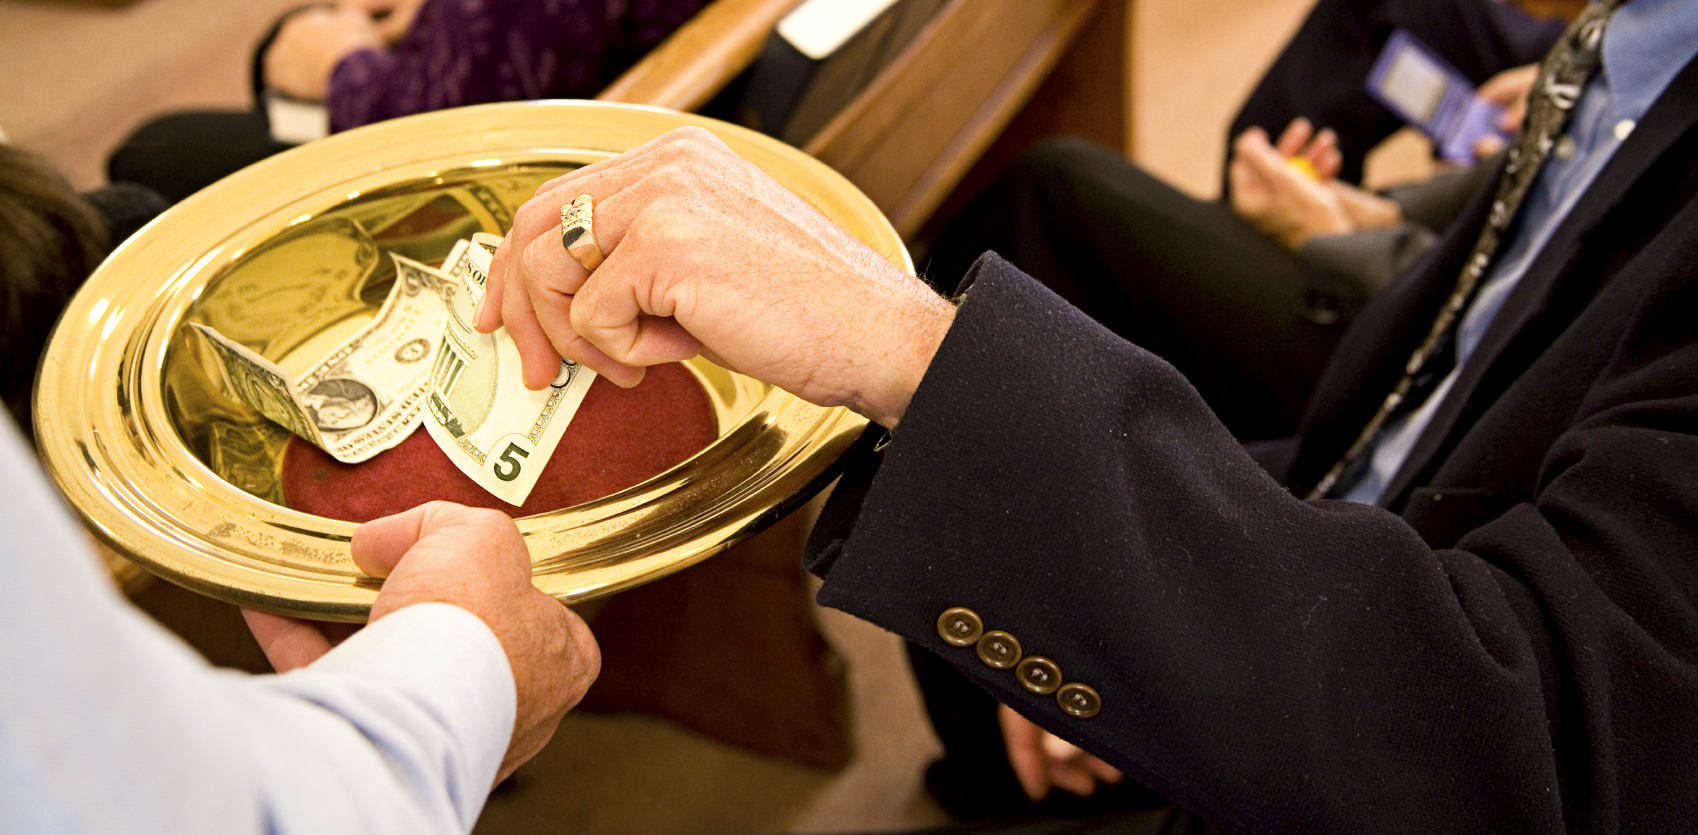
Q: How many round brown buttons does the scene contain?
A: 4